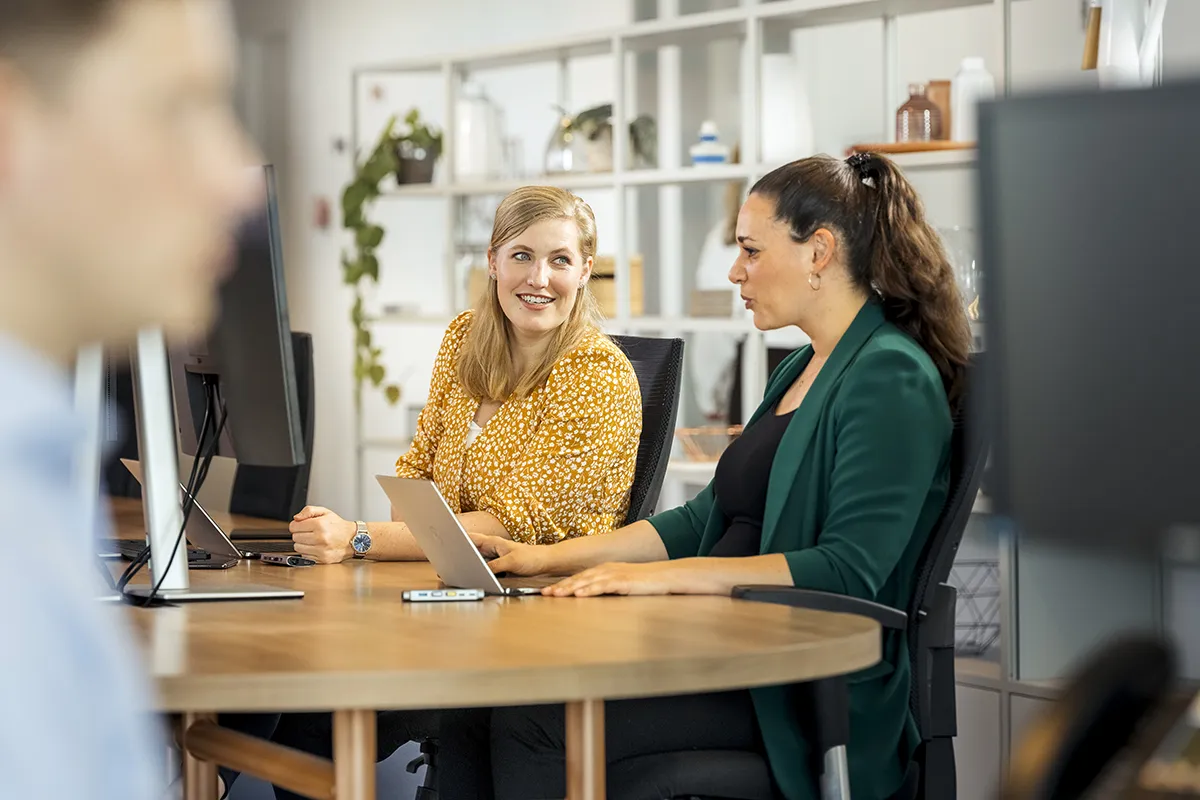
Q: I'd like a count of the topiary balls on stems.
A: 0